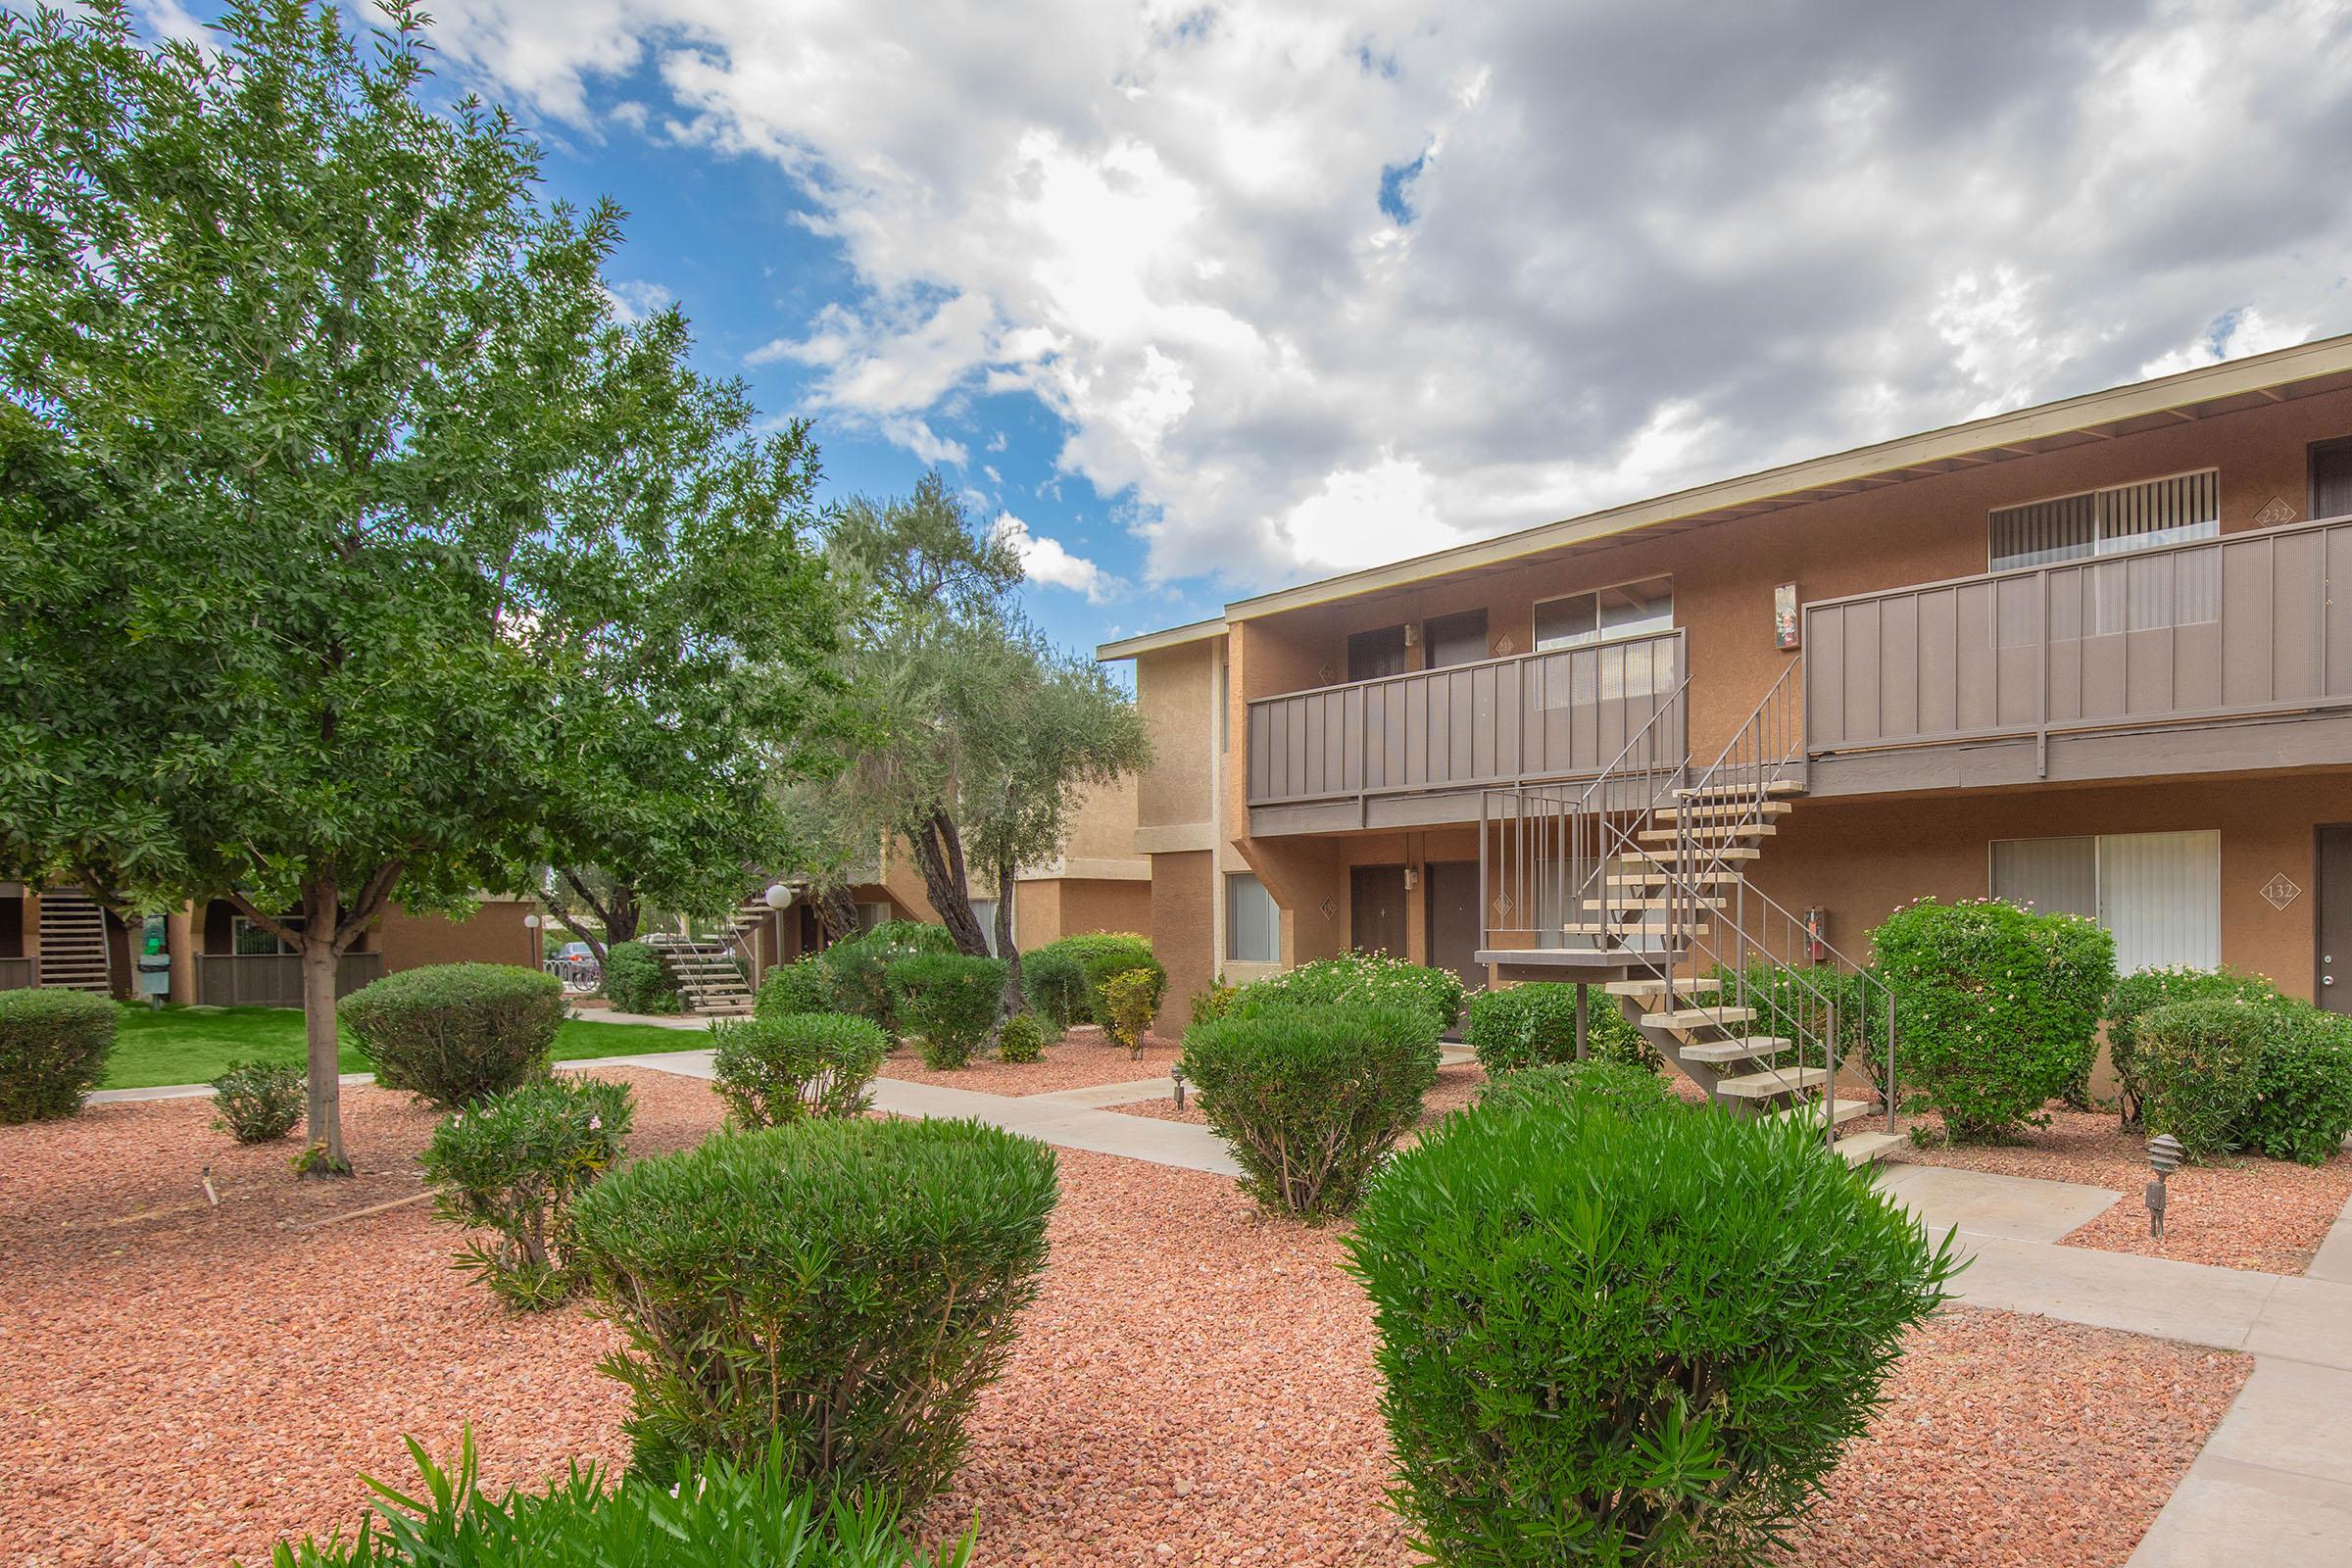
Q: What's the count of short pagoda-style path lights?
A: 2